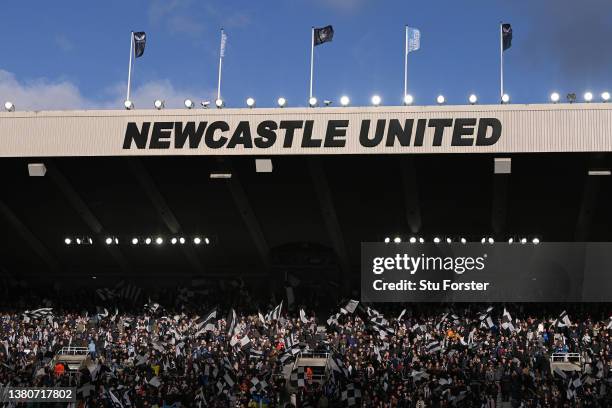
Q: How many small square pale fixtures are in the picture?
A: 3